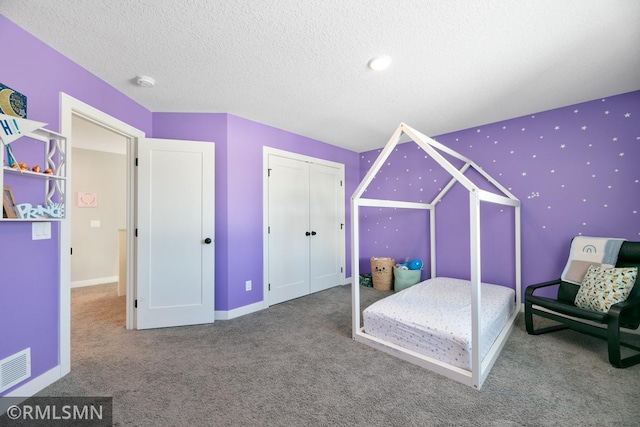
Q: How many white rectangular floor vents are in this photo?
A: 1